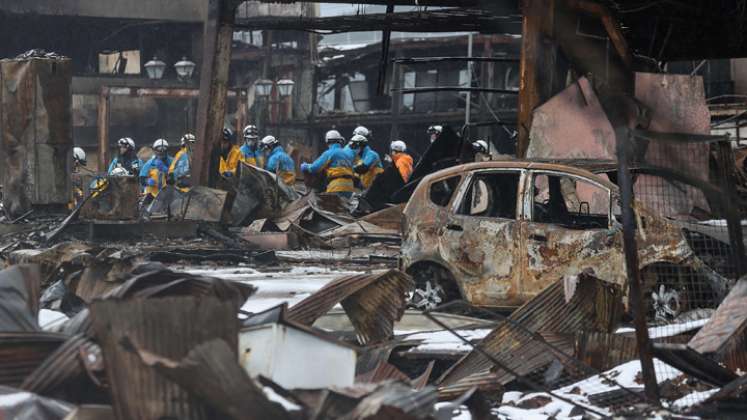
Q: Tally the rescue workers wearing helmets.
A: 14